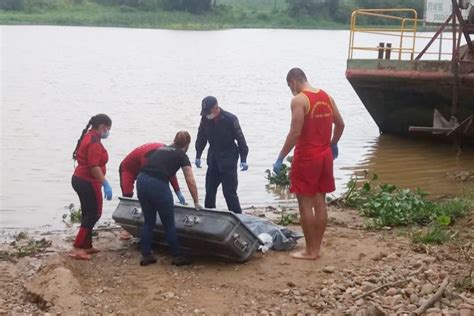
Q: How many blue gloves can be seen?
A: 6